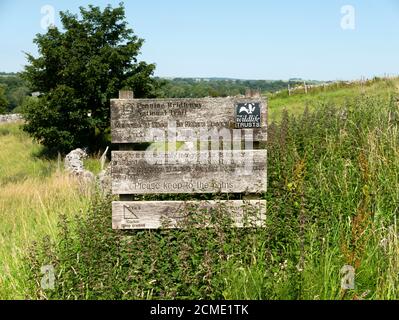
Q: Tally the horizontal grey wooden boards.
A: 3